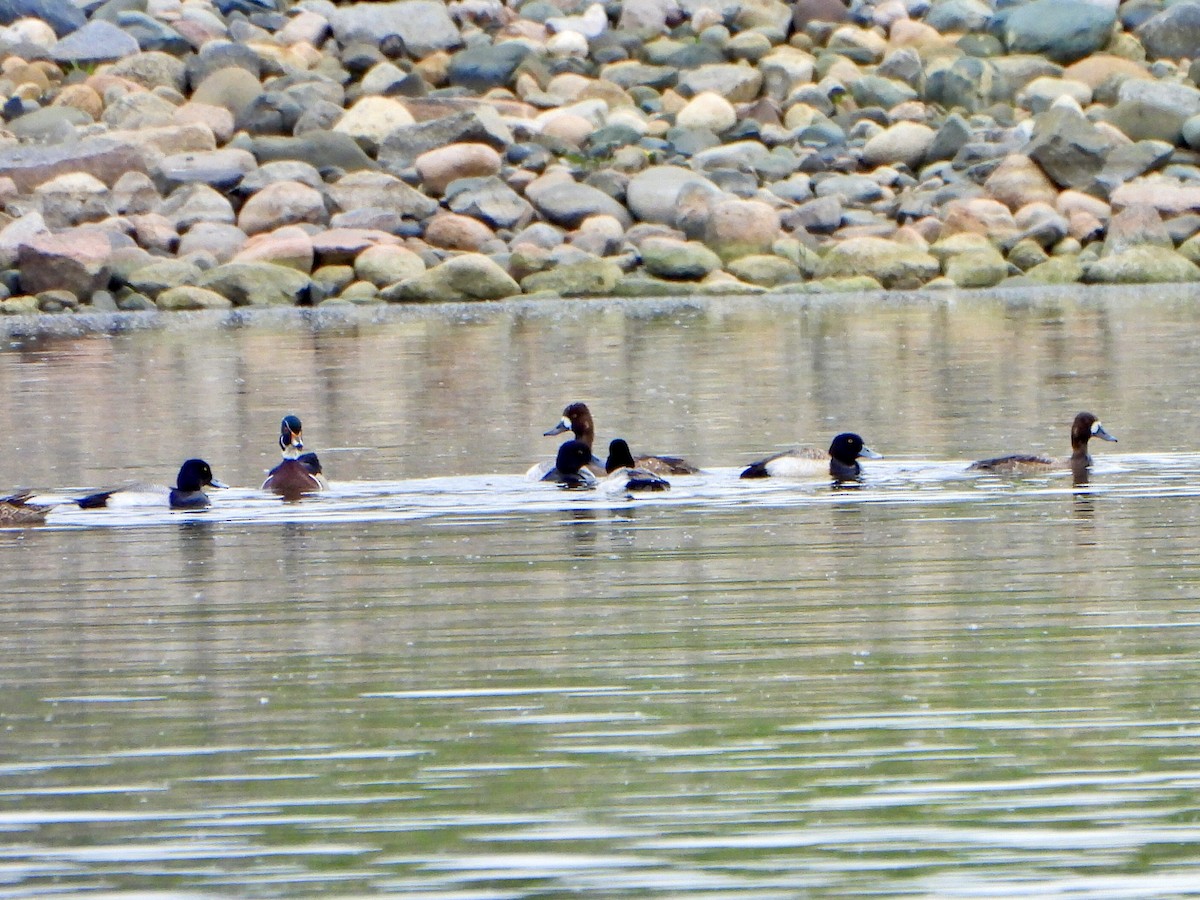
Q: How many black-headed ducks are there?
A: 4